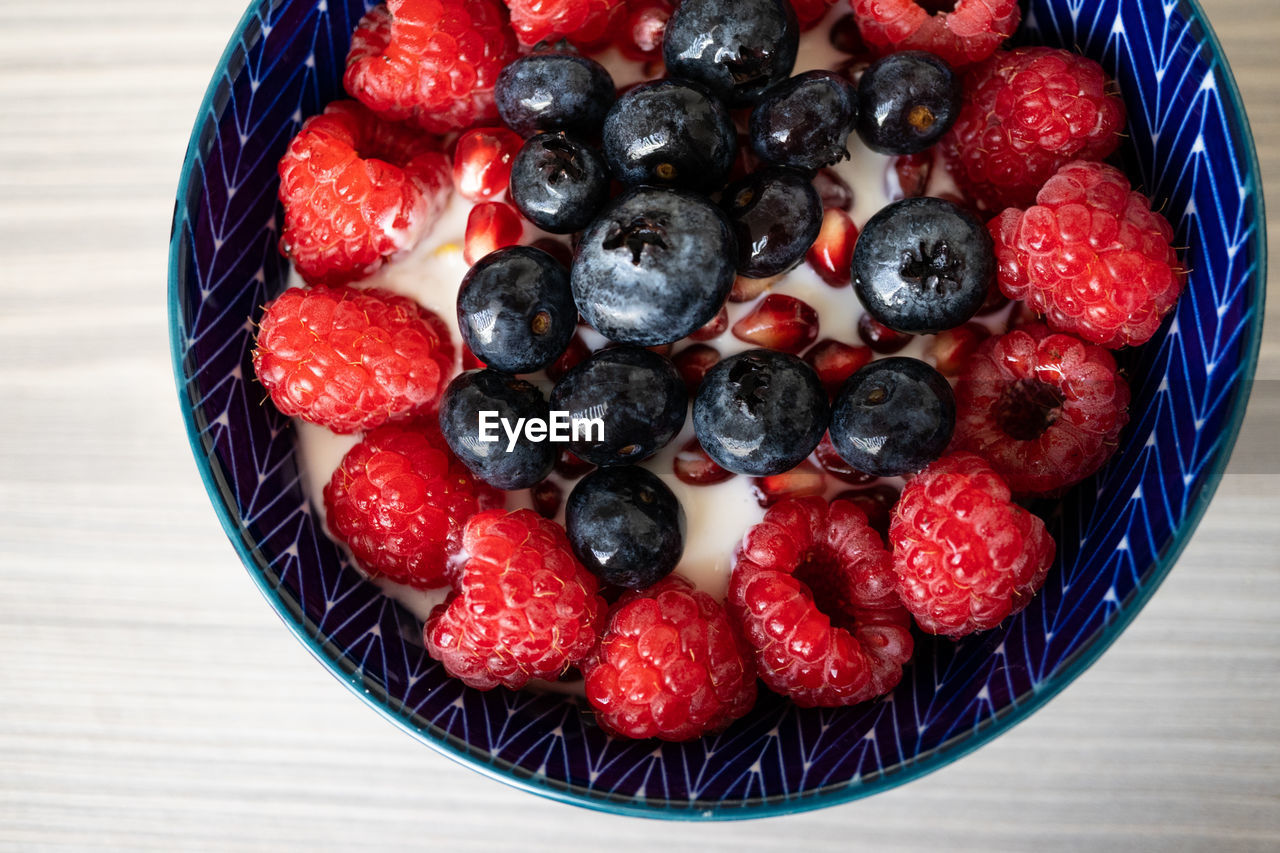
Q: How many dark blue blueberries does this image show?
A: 15